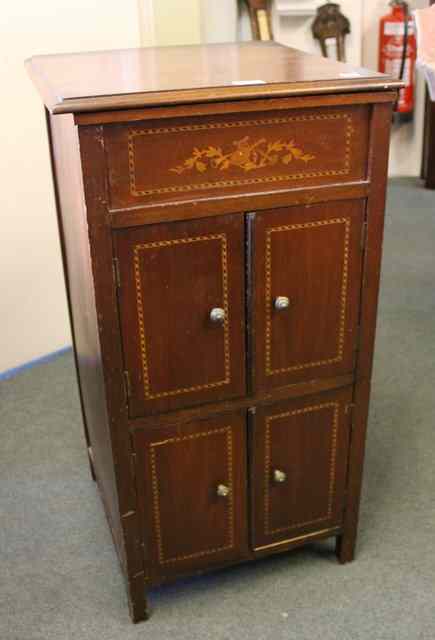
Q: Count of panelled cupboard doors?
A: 4